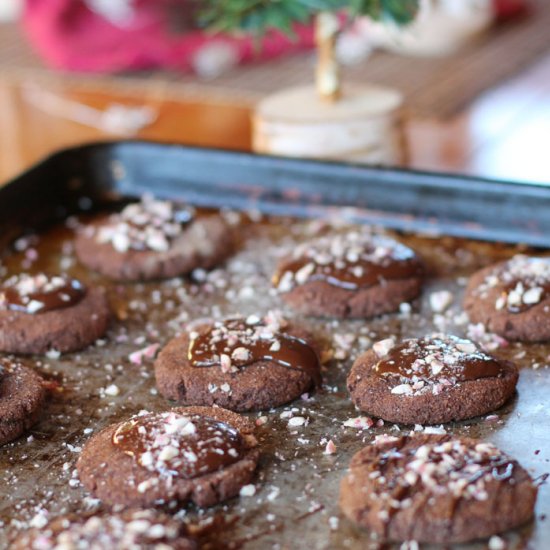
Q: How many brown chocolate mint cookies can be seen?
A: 10